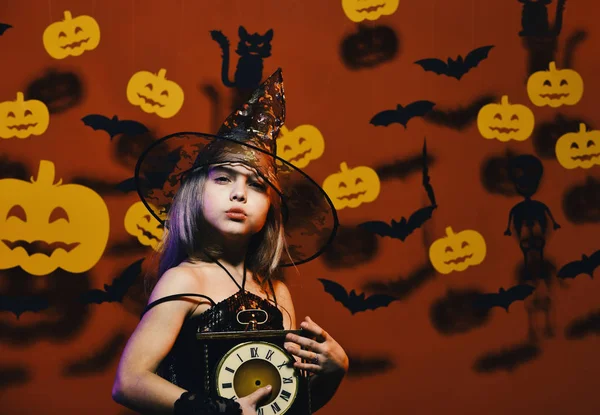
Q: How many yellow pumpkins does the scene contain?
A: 12